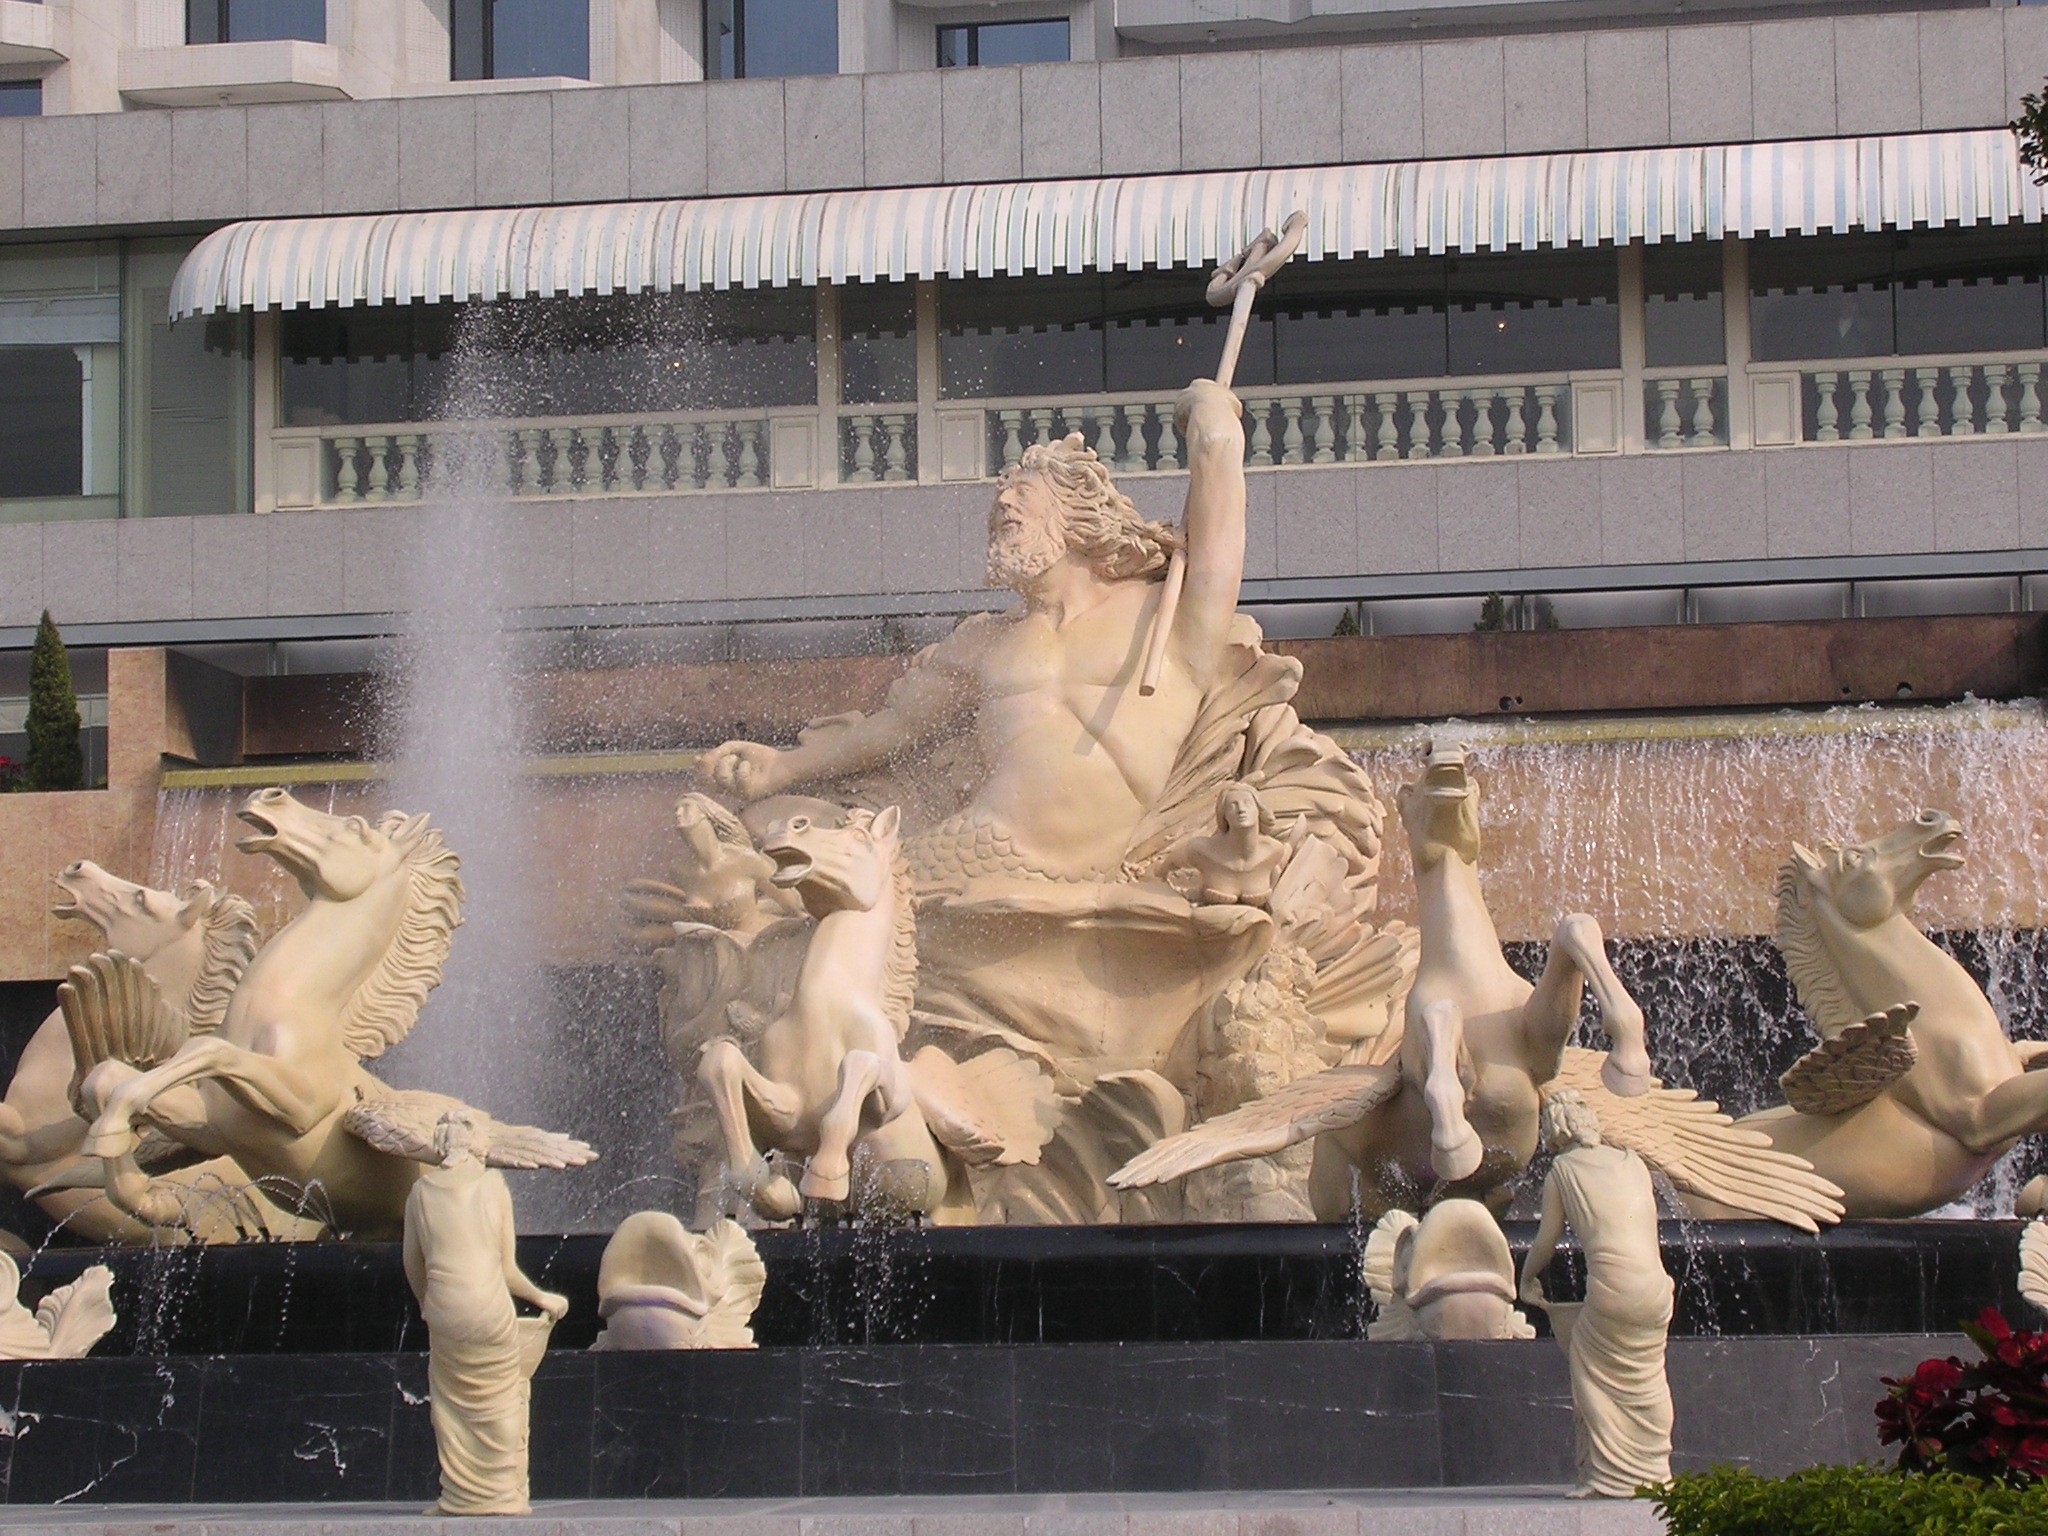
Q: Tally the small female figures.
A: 4